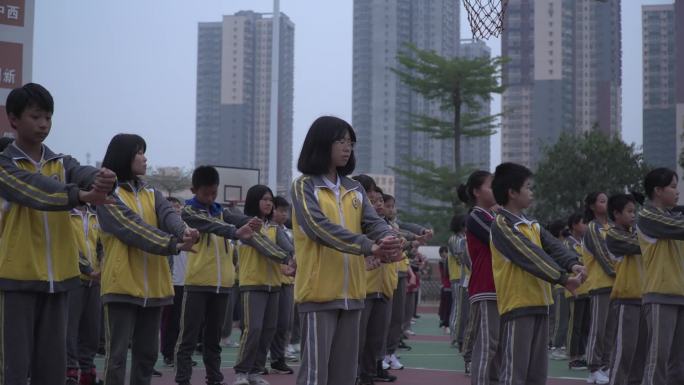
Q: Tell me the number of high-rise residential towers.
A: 5